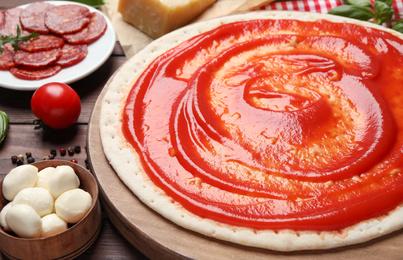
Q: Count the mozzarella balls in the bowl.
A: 8